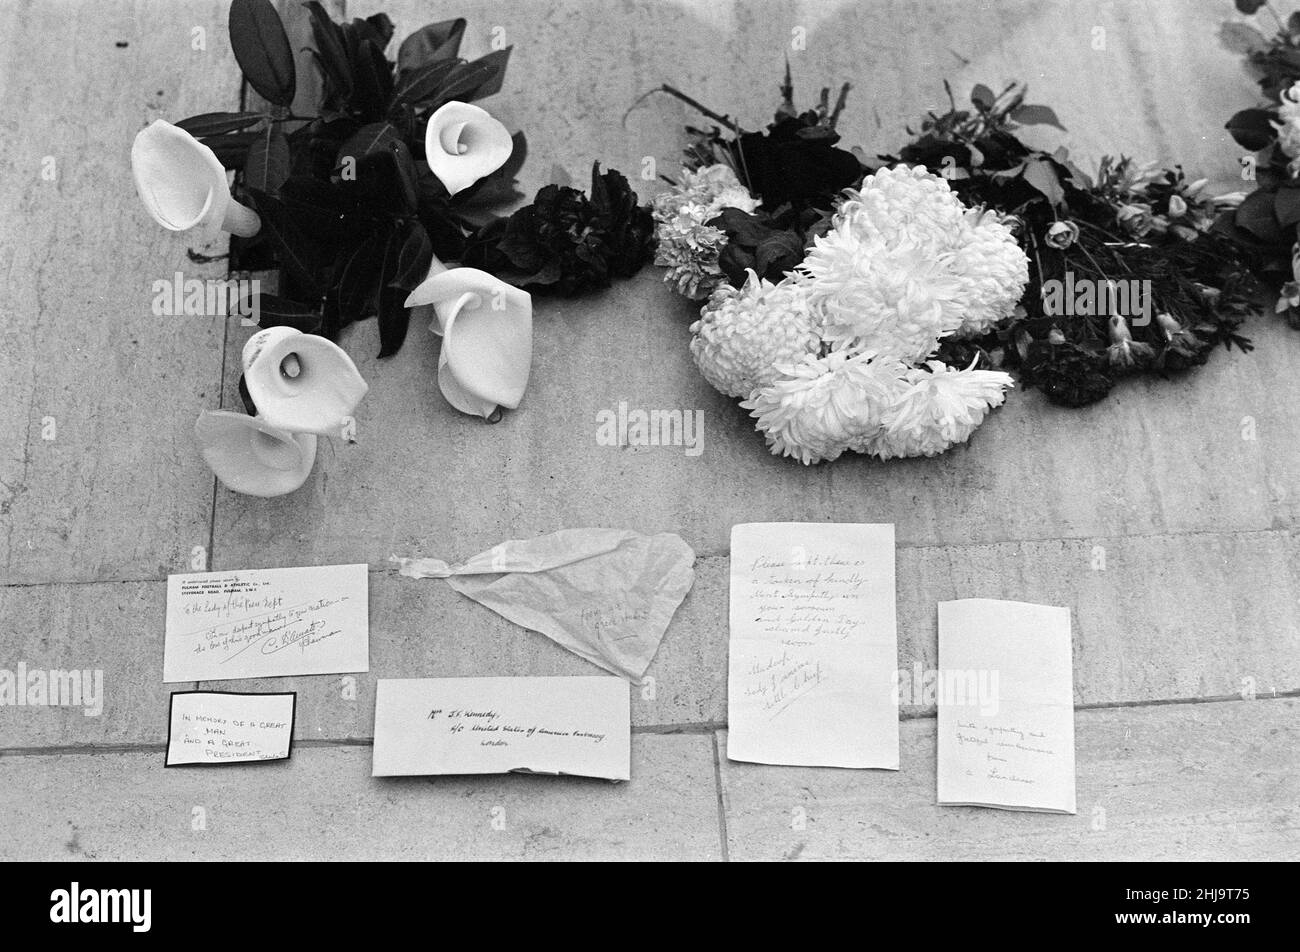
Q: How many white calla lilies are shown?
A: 5